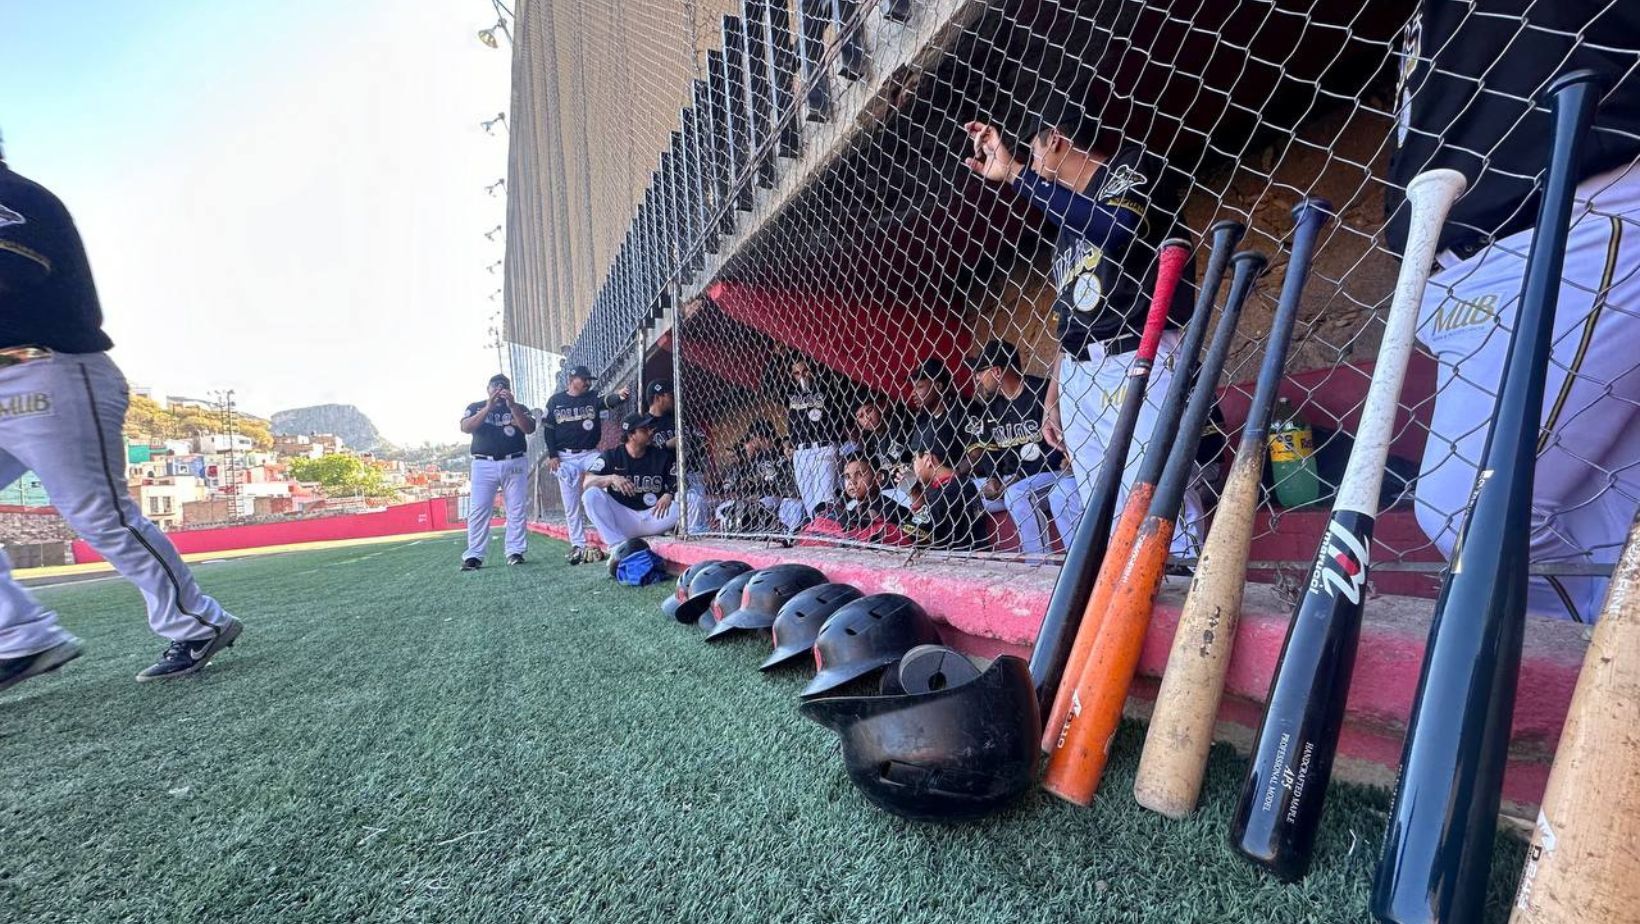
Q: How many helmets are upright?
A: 6